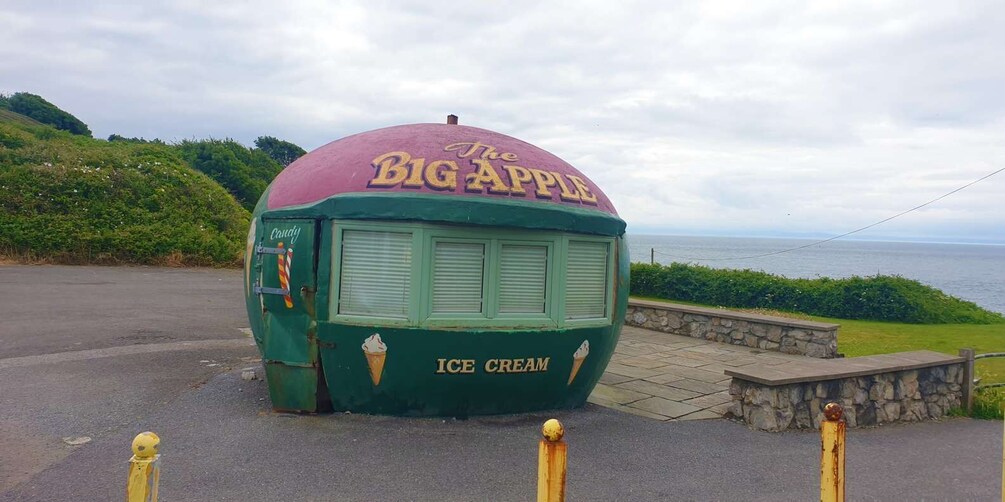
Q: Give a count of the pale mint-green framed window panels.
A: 4